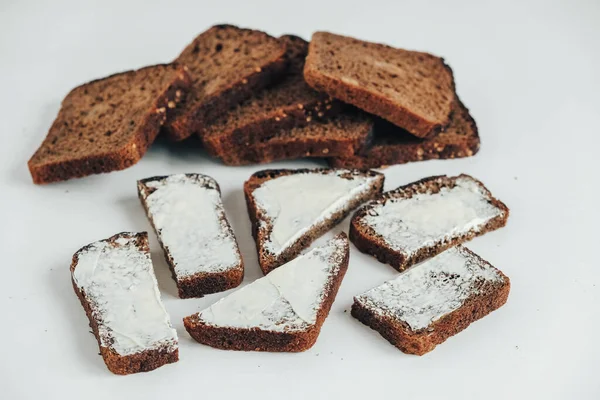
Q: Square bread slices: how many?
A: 6